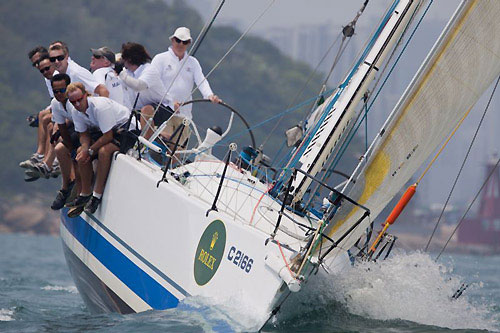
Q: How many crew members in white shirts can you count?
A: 8